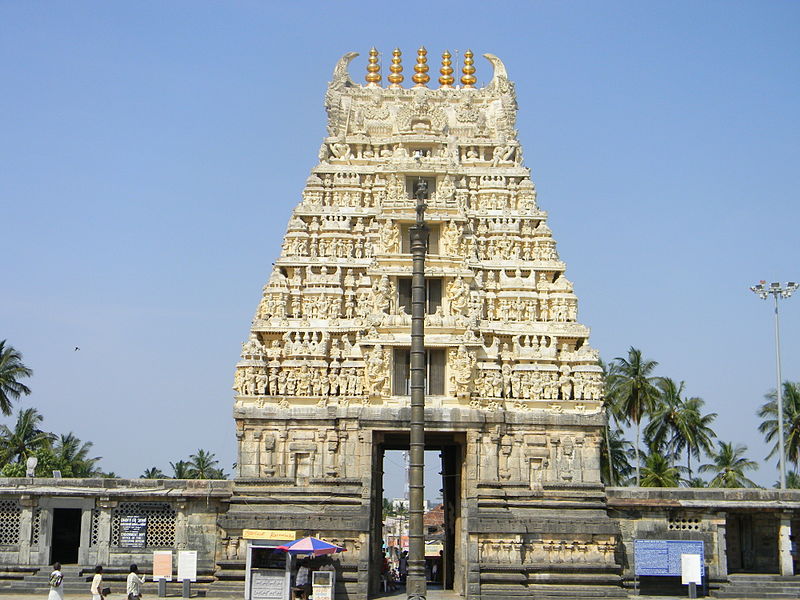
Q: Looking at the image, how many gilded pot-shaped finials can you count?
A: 5